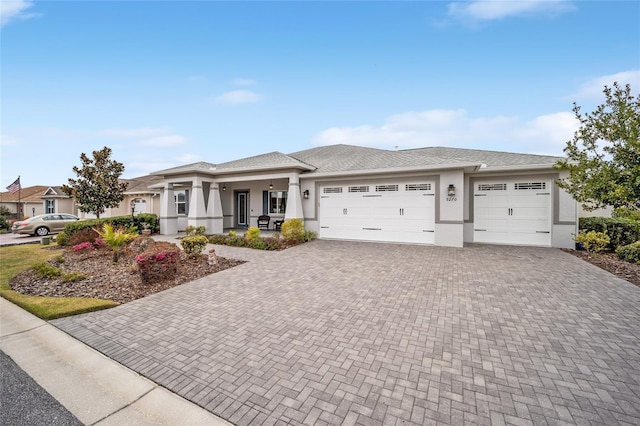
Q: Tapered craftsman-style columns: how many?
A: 4